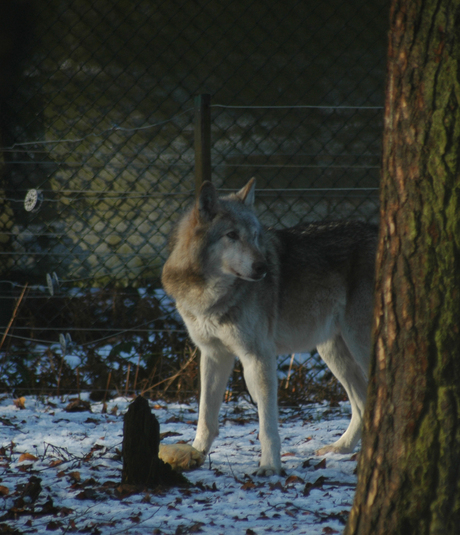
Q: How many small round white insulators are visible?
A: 3